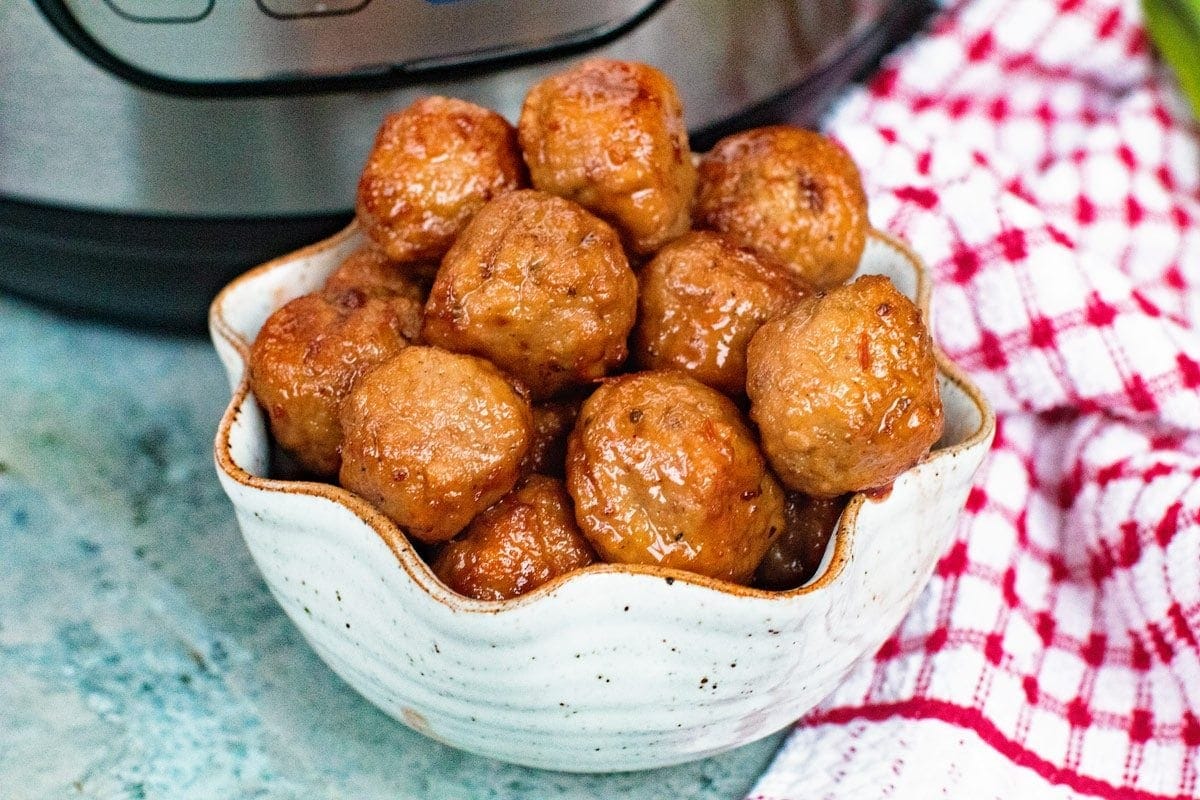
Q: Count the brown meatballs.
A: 13